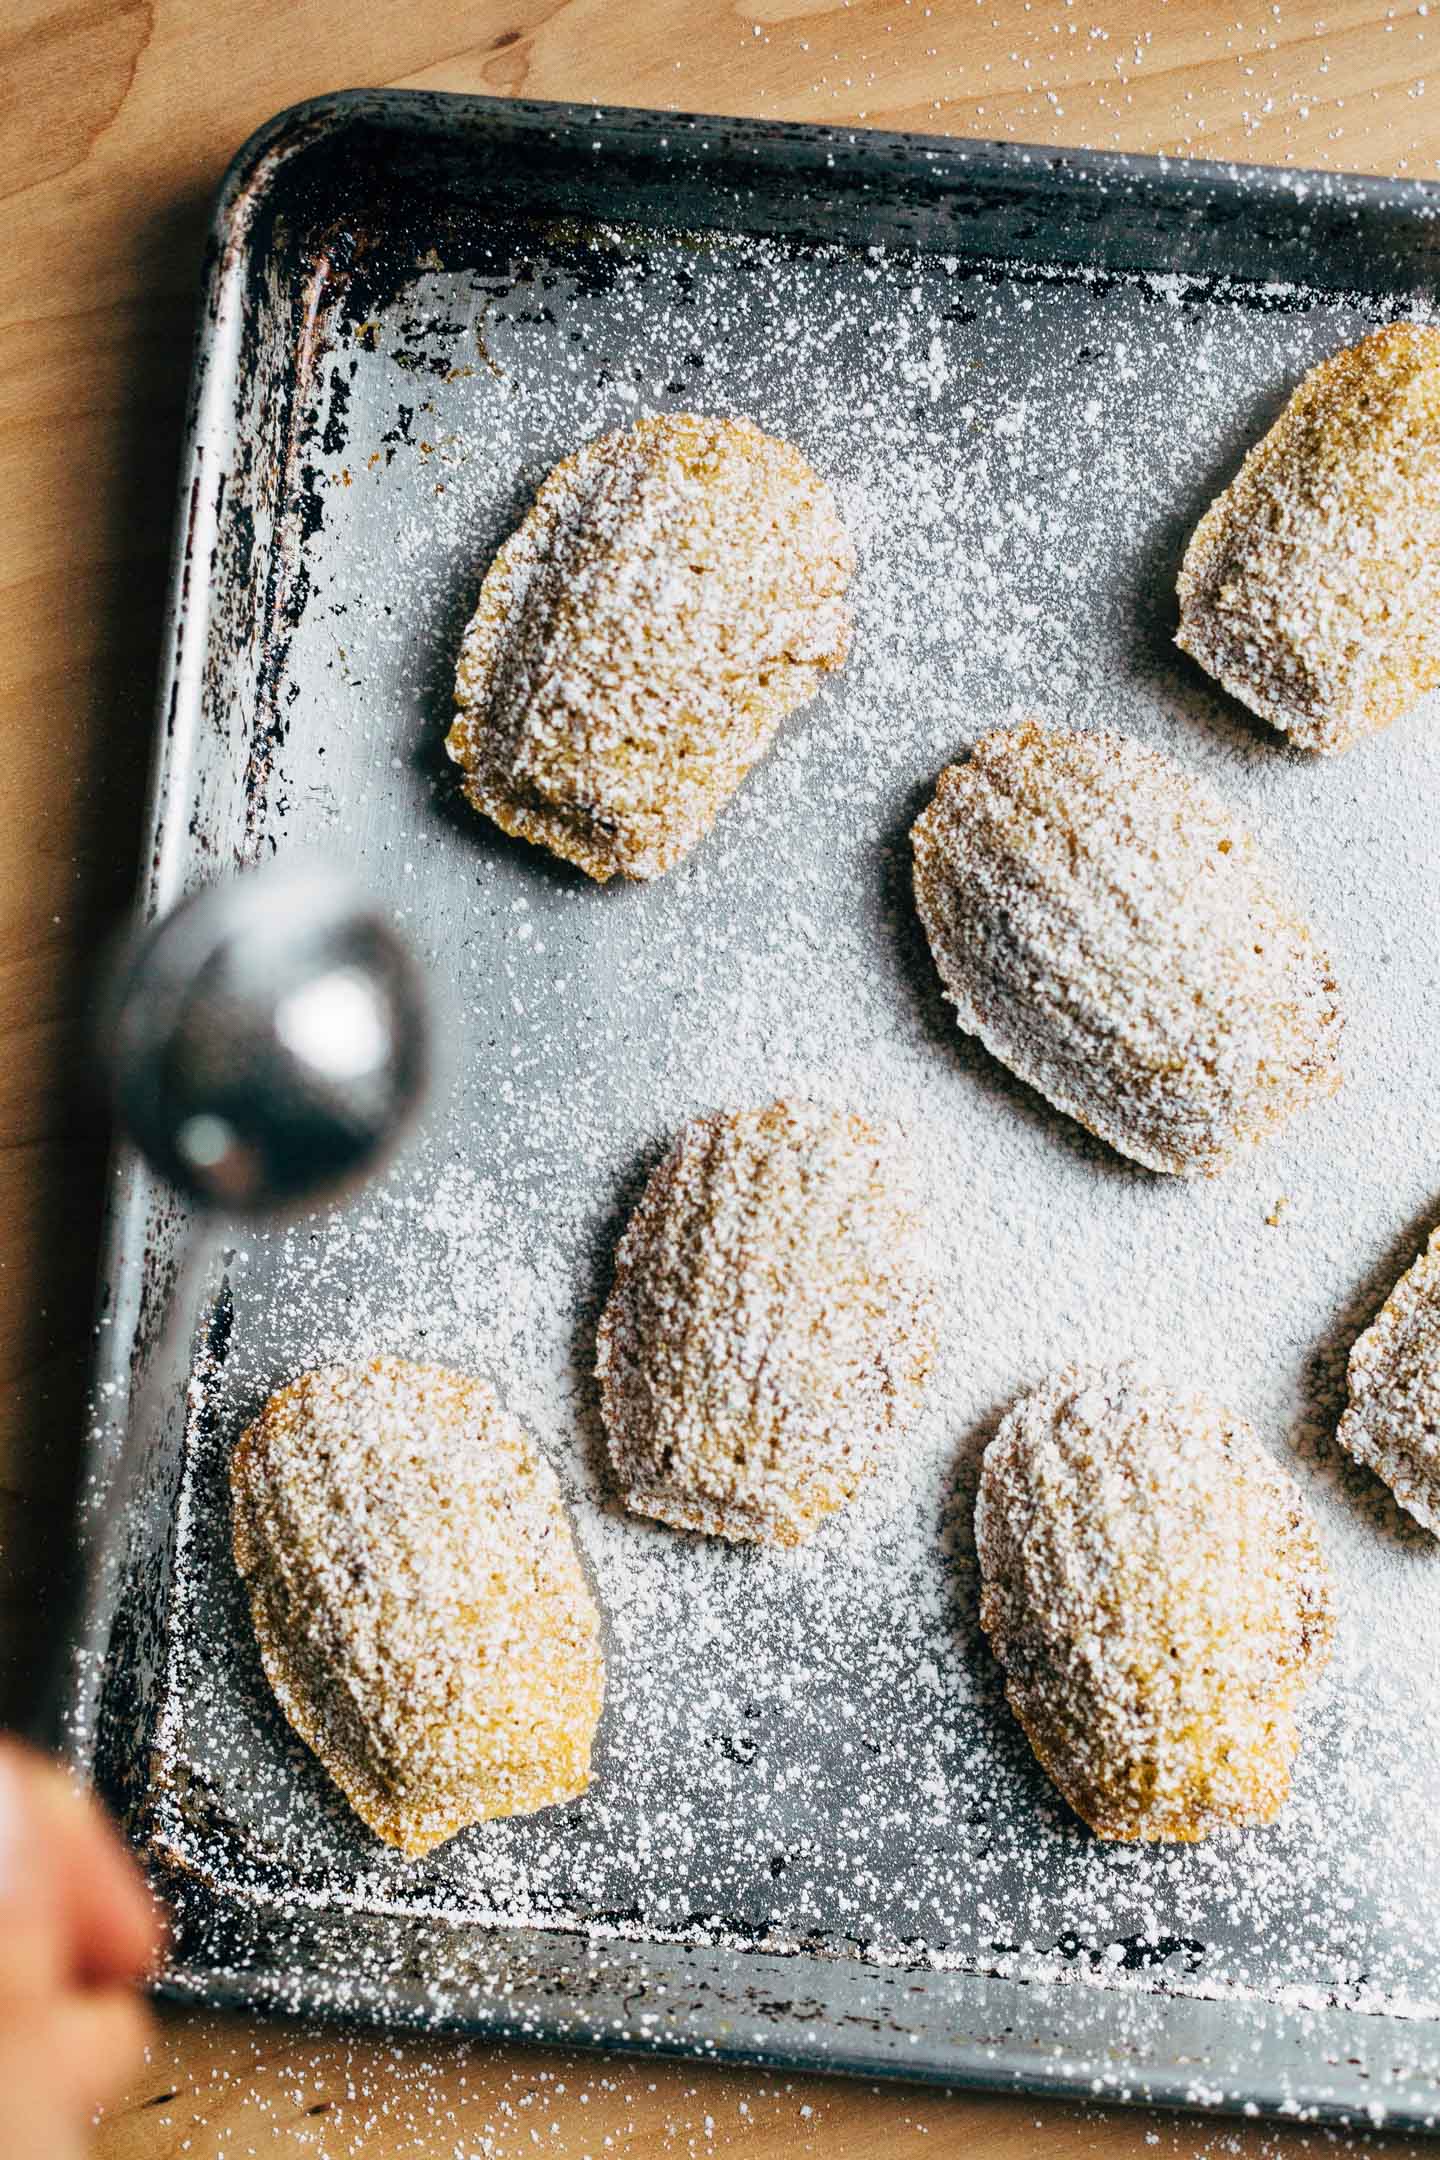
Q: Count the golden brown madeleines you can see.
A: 7